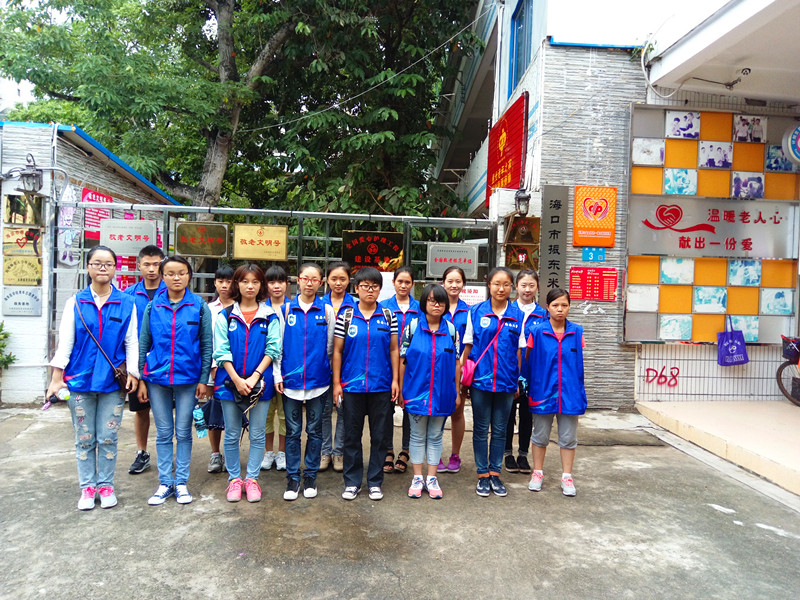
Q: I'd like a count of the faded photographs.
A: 14